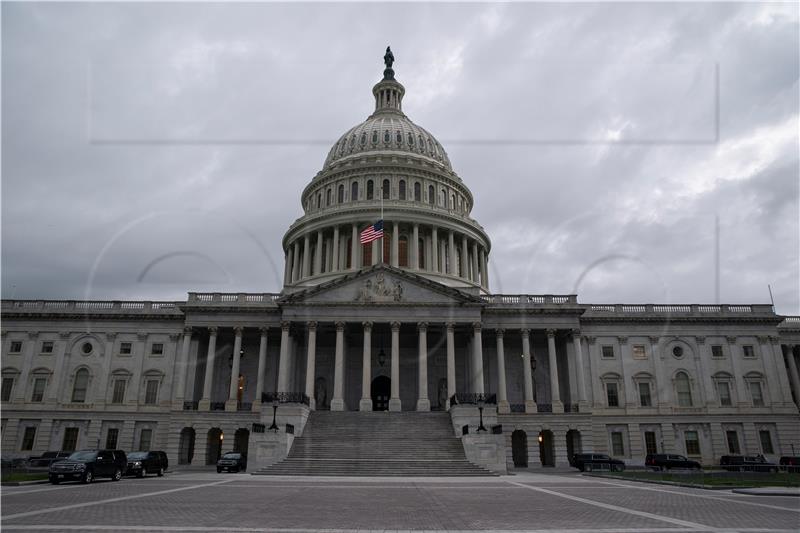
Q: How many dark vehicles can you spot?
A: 8